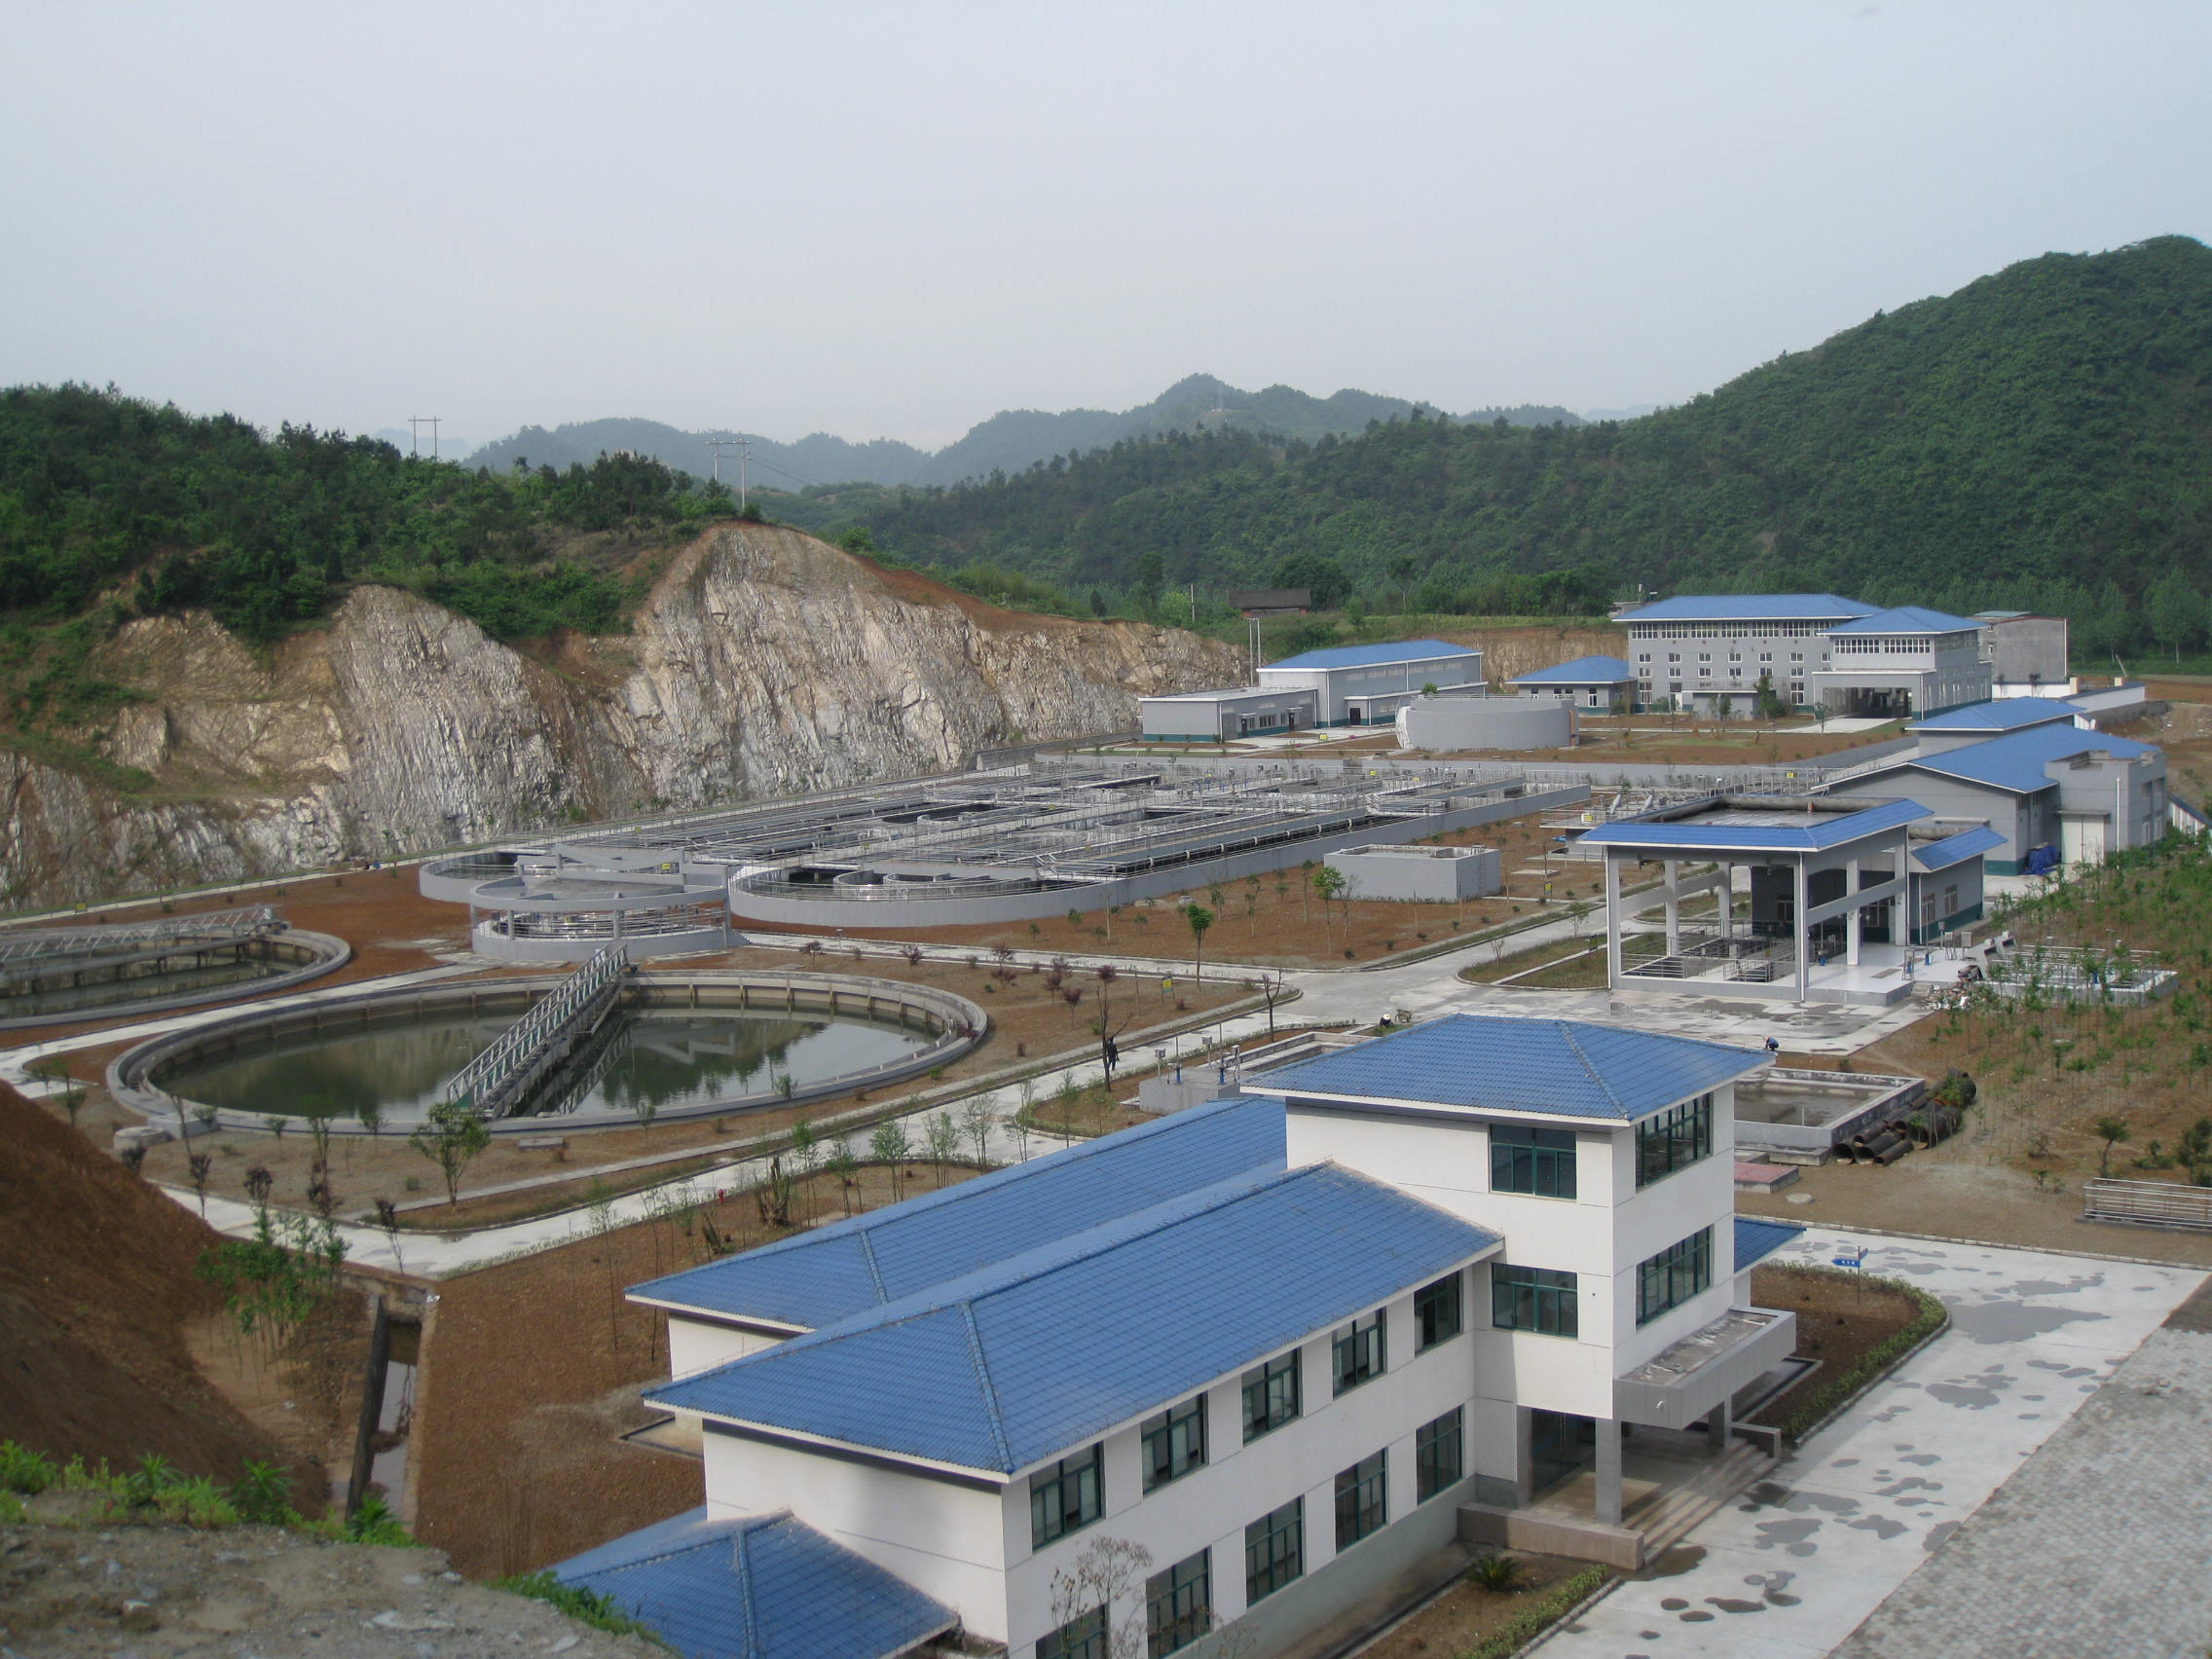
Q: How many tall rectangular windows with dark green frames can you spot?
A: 14